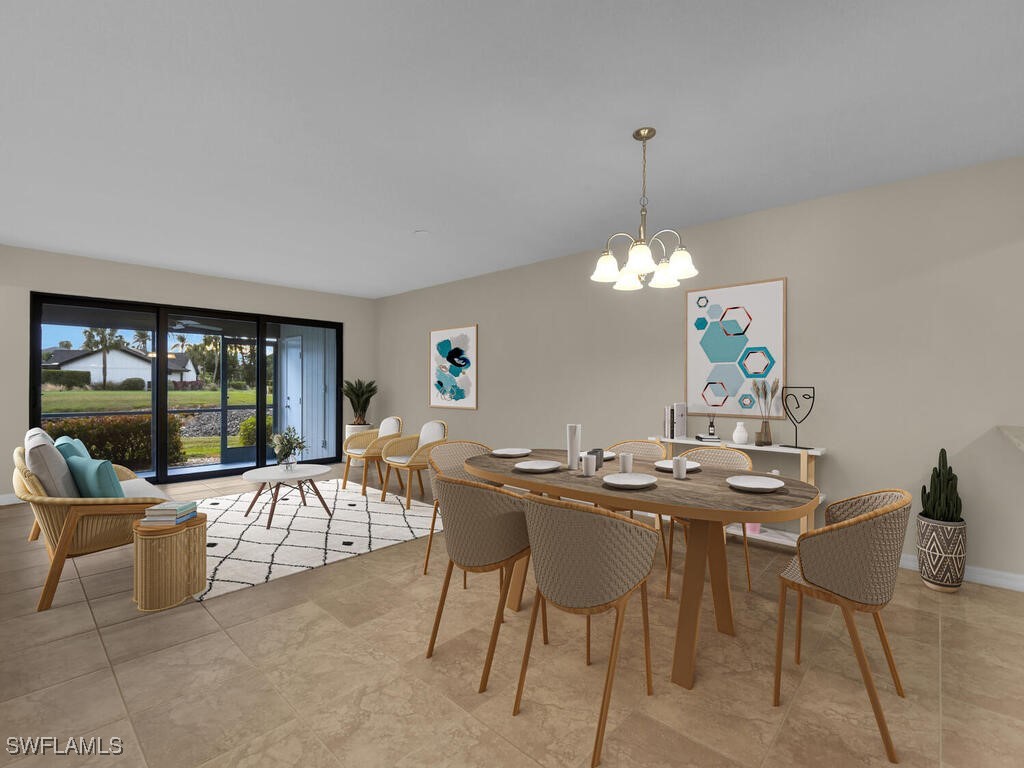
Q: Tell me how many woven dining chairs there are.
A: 6